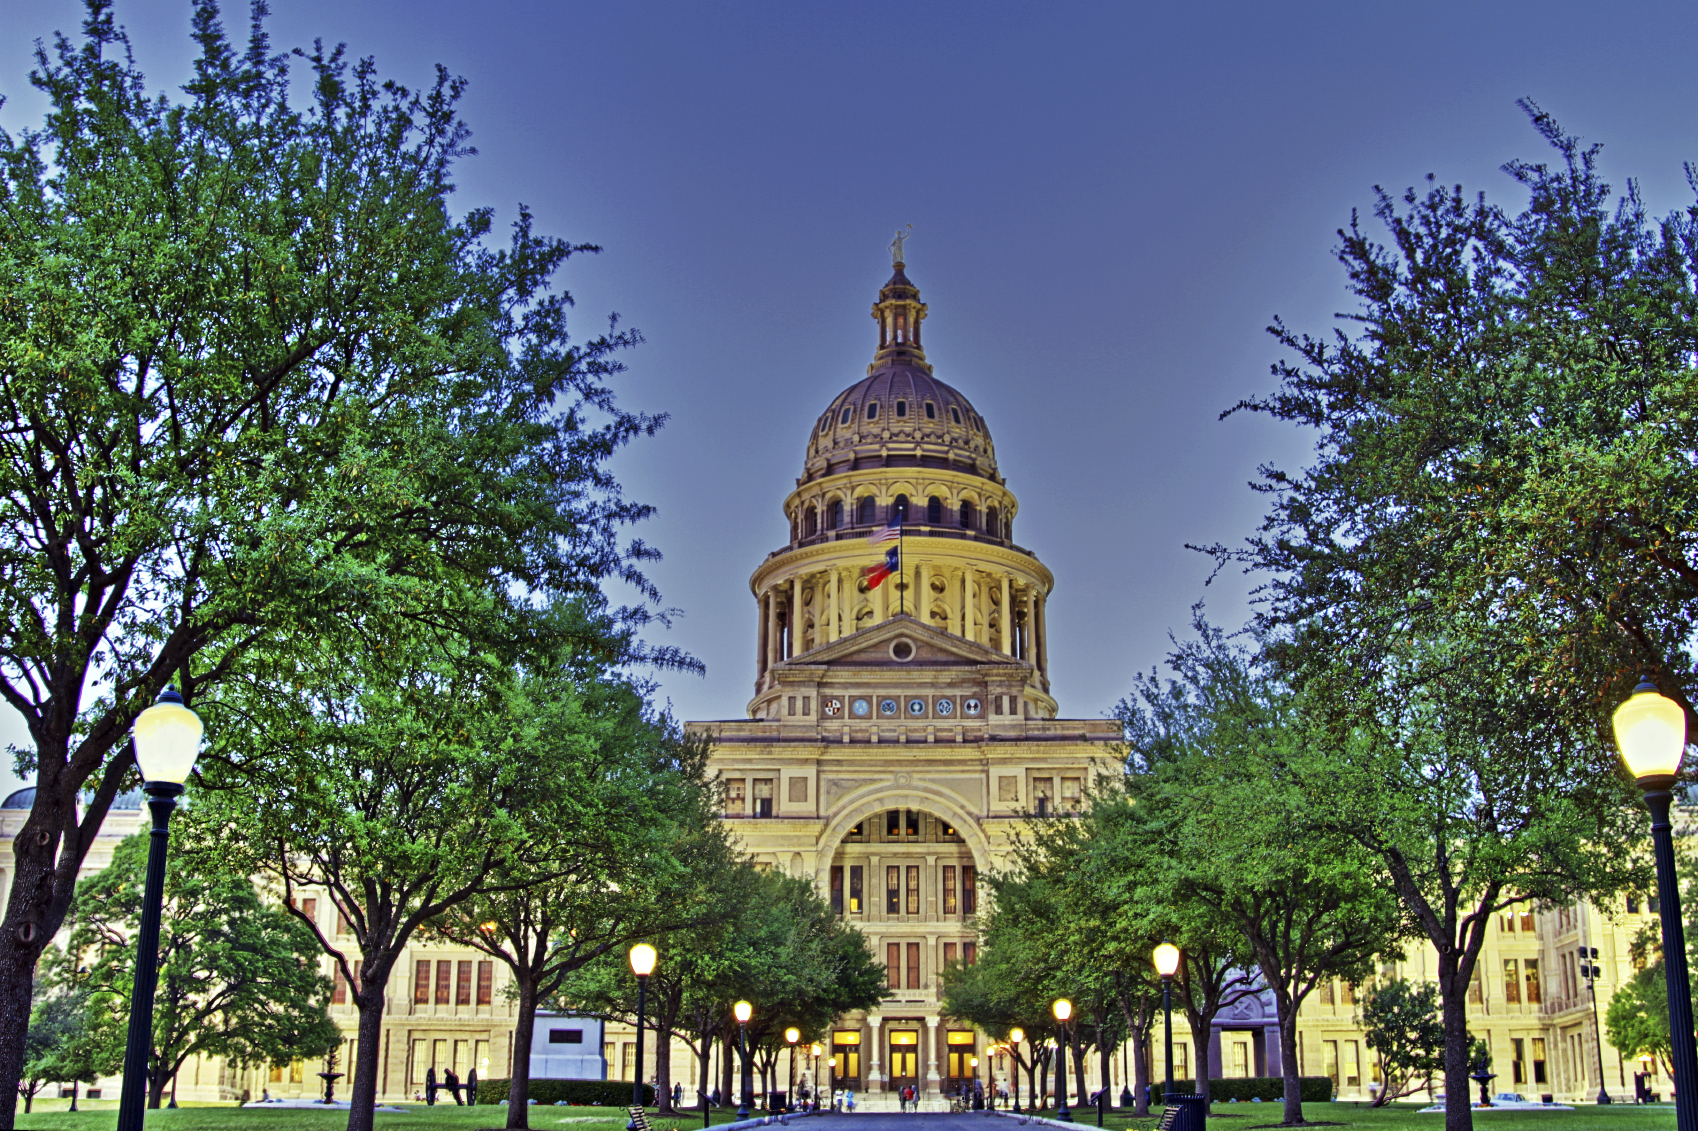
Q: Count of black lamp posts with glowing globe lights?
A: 12